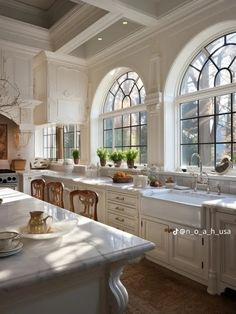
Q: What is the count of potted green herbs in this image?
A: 4